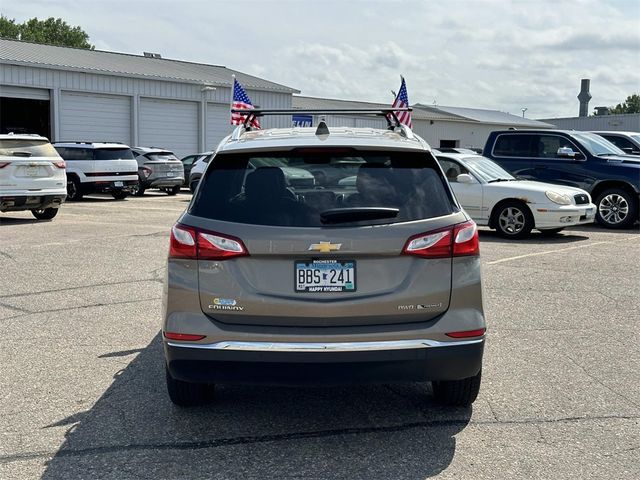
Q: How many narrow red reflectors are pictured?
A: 2